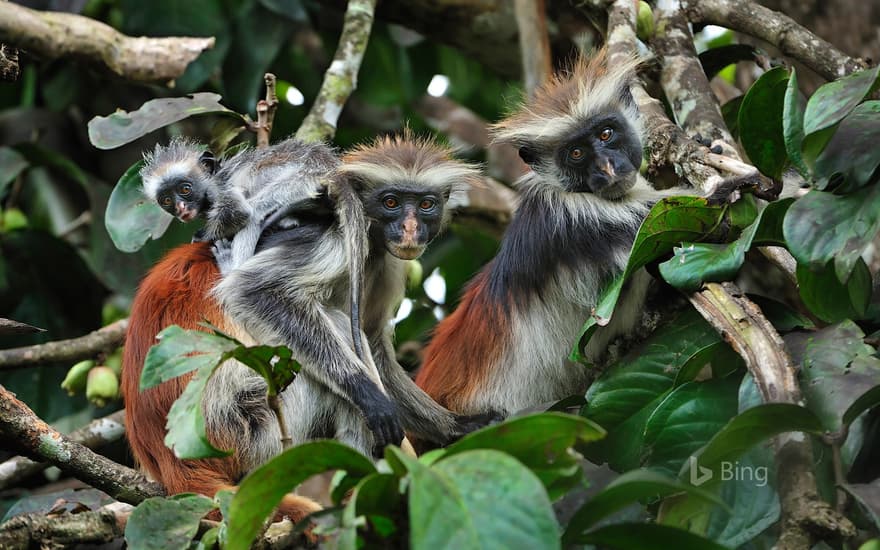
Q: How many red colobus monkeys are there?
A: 3